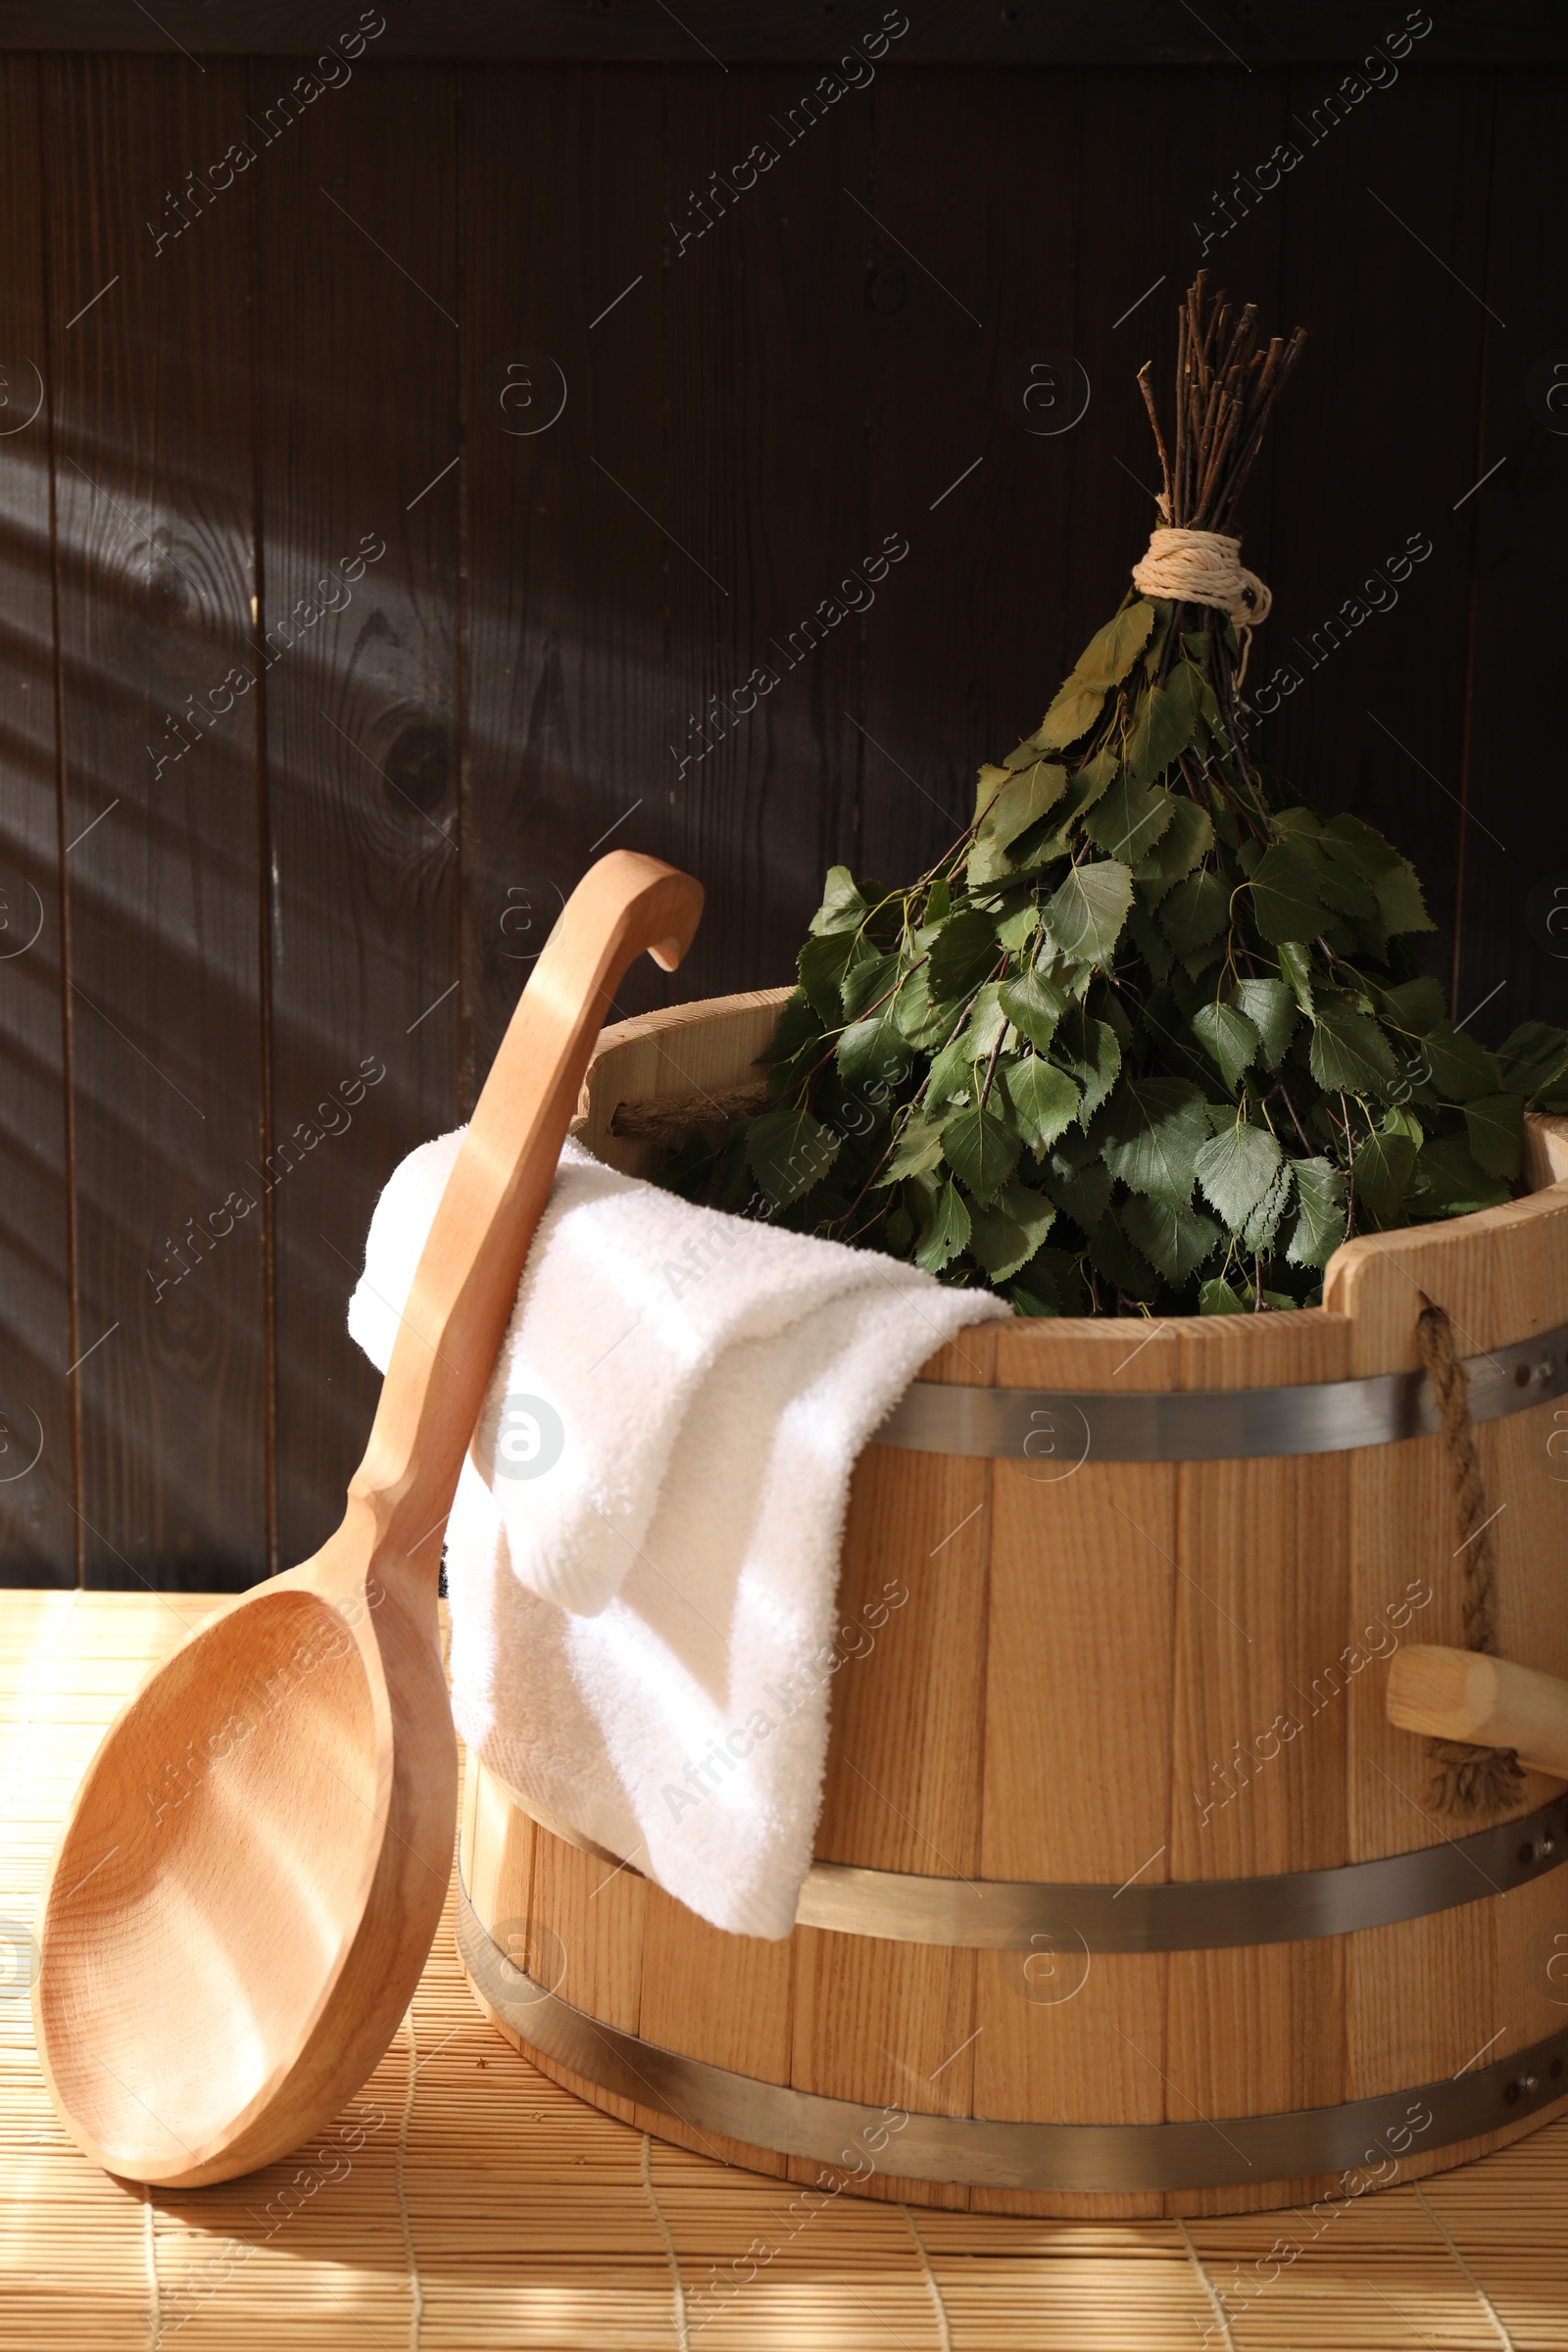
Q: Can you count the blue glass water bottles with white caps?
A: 0